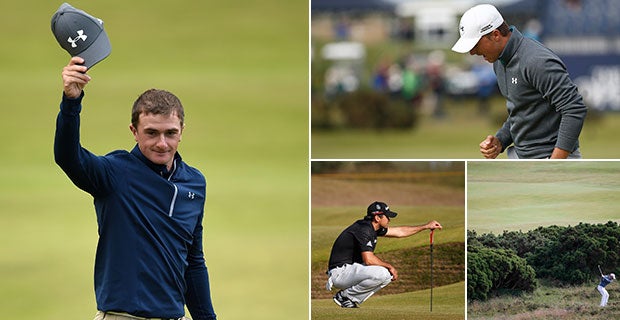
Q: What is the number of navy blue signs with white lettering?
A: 1